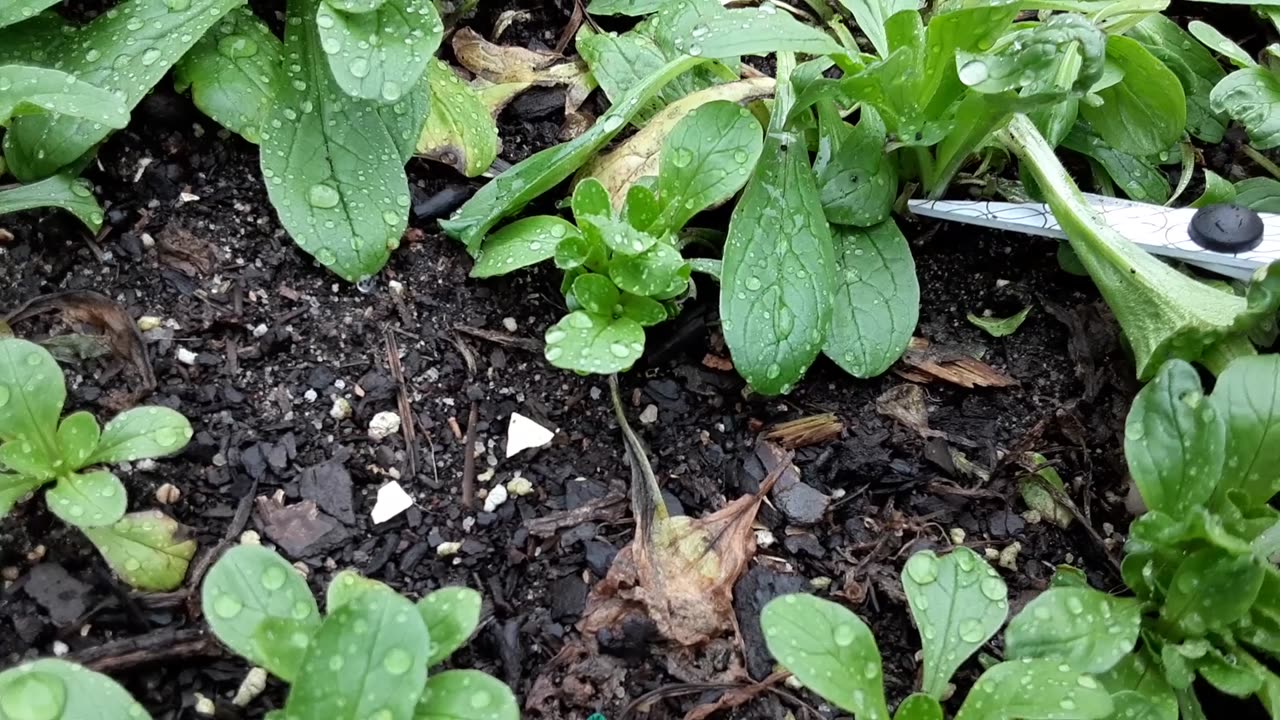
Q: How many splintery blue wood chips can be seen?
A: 0